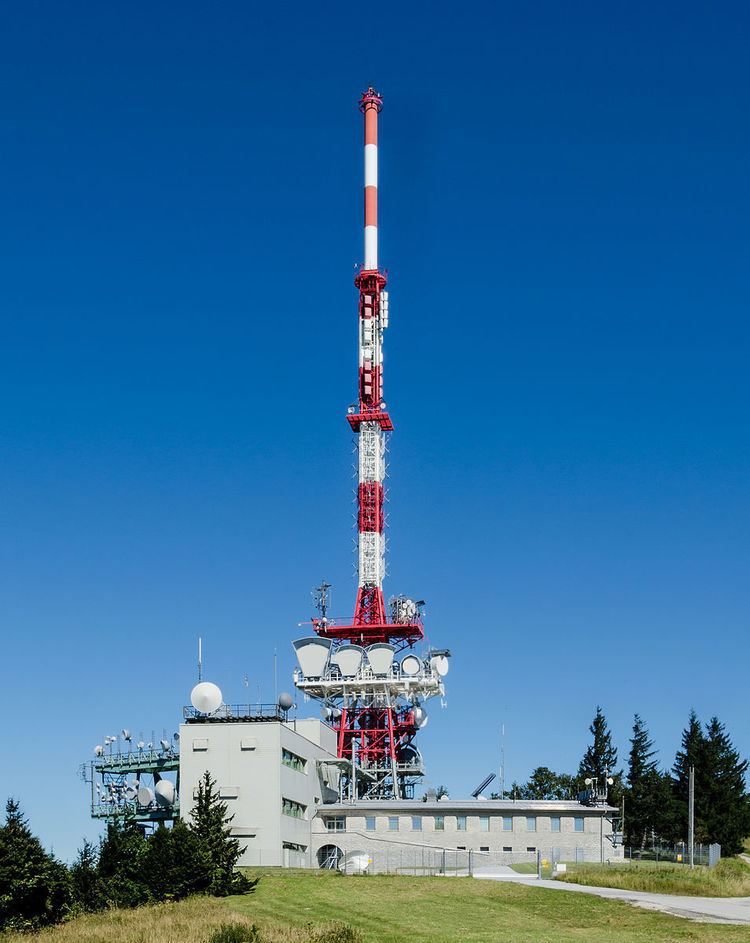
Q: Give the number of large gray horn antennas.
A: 3